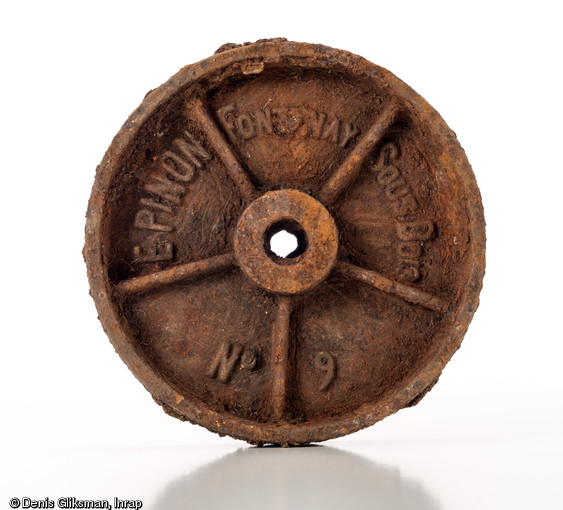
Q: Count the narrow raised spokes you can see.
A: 5